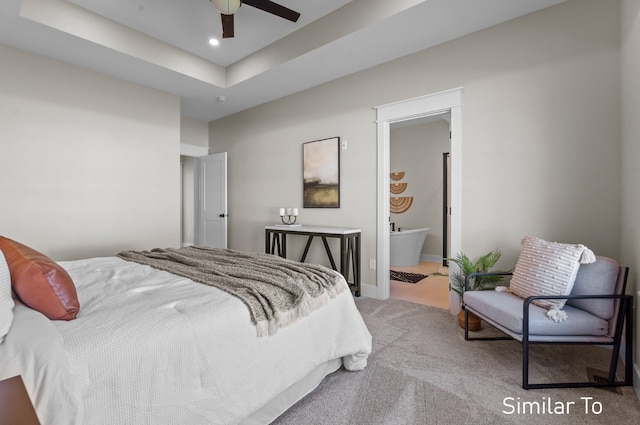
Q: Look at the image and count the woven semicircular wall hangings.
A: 3